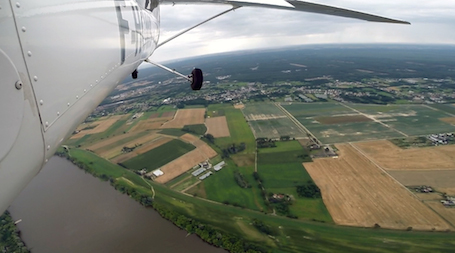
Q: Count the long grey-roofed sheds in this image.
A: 3